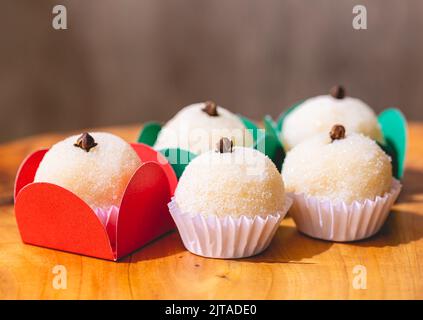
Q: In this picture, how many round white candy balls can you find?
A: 5